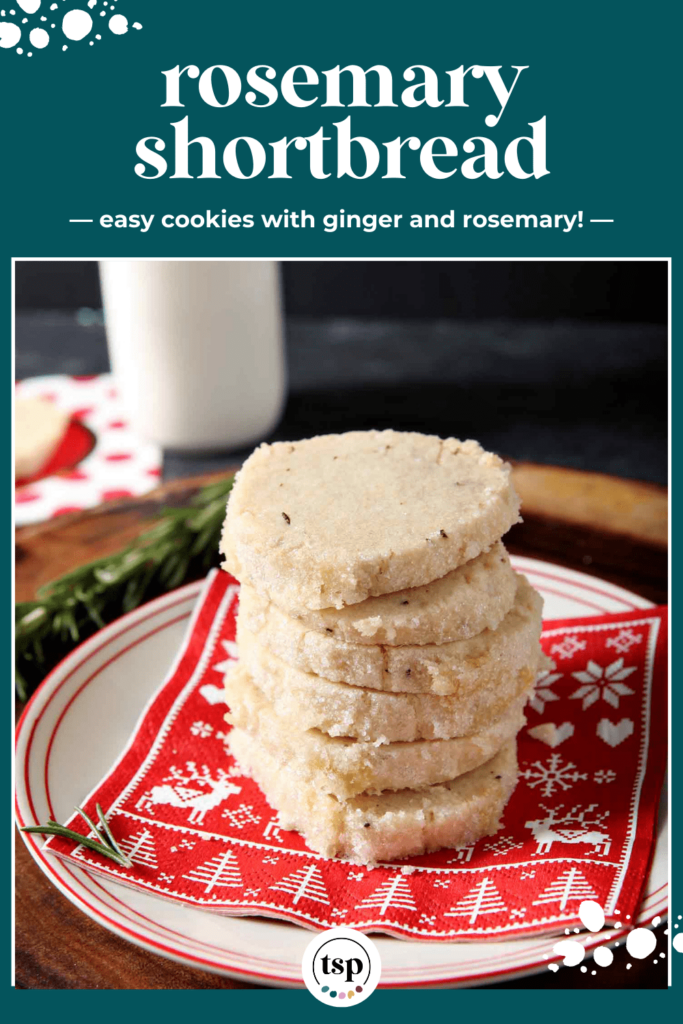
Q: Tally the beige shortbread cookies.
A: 6